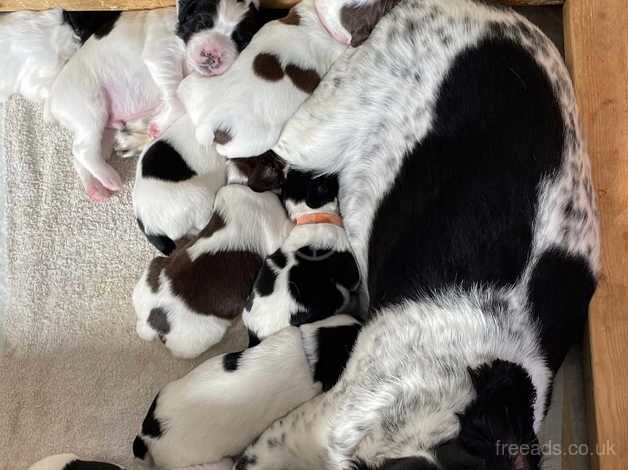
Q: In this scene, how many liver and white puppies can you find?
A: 2